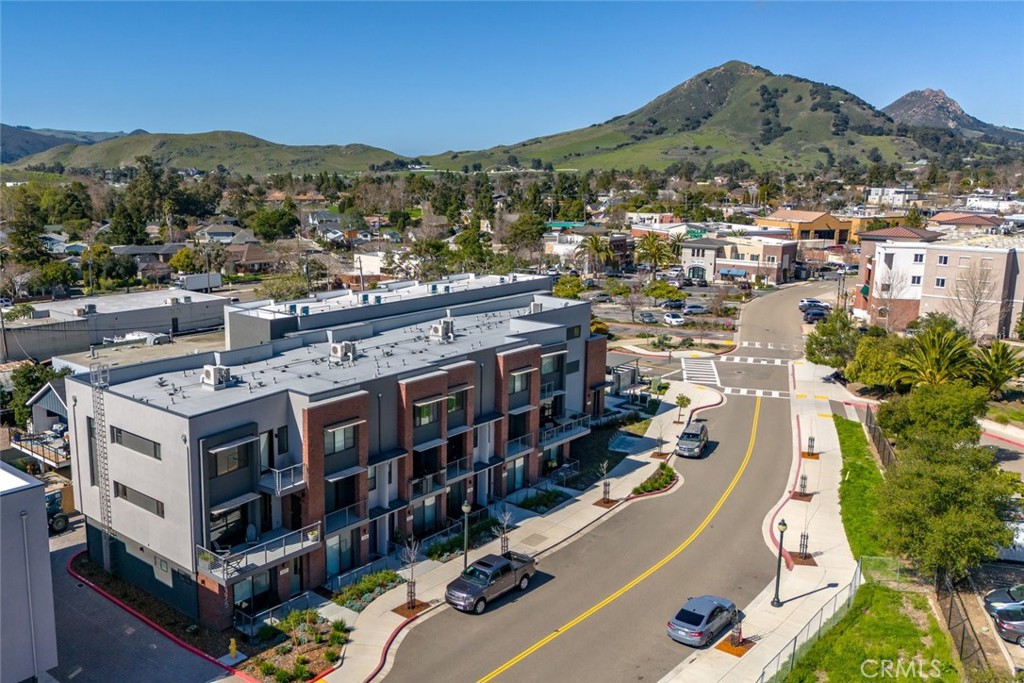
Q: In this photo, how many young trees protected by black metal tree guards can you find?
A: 8